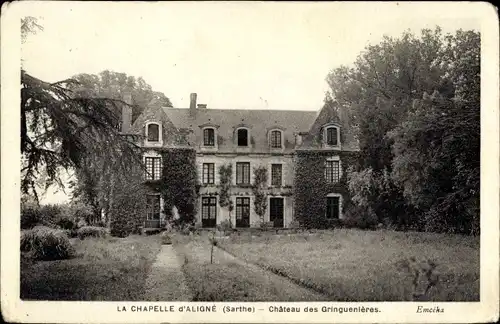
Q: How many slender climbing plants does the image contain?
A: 2